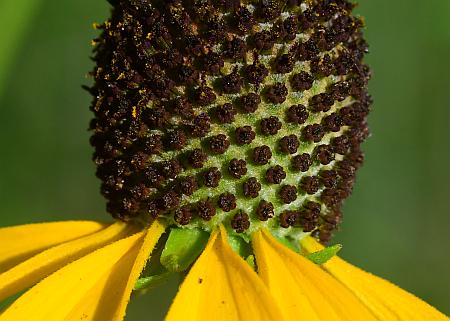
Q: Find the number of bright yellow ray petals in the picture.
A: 6